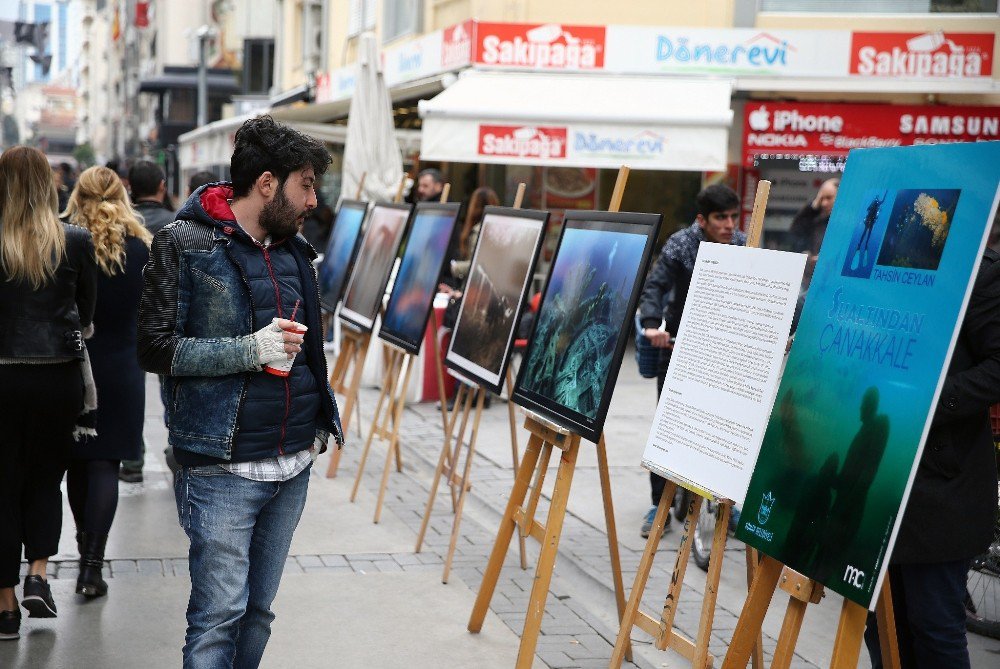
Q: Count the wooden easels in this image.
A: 7